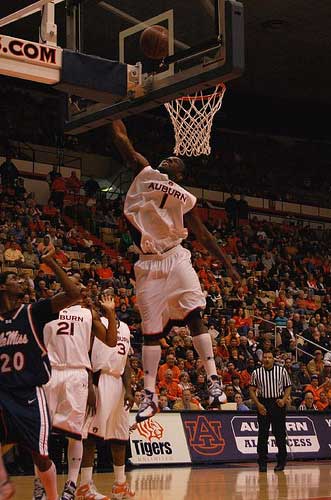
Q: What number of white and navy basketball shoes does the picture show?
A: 4